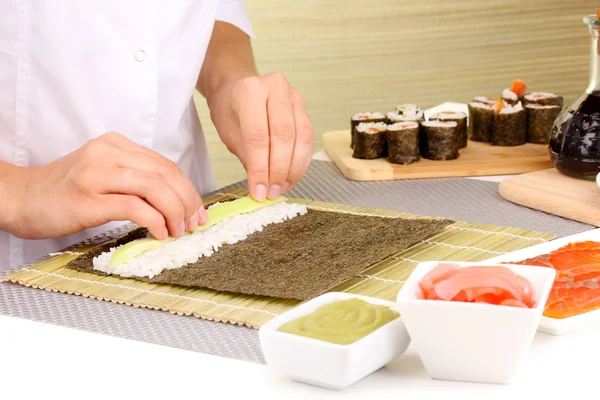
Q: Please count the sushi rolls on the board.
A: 12